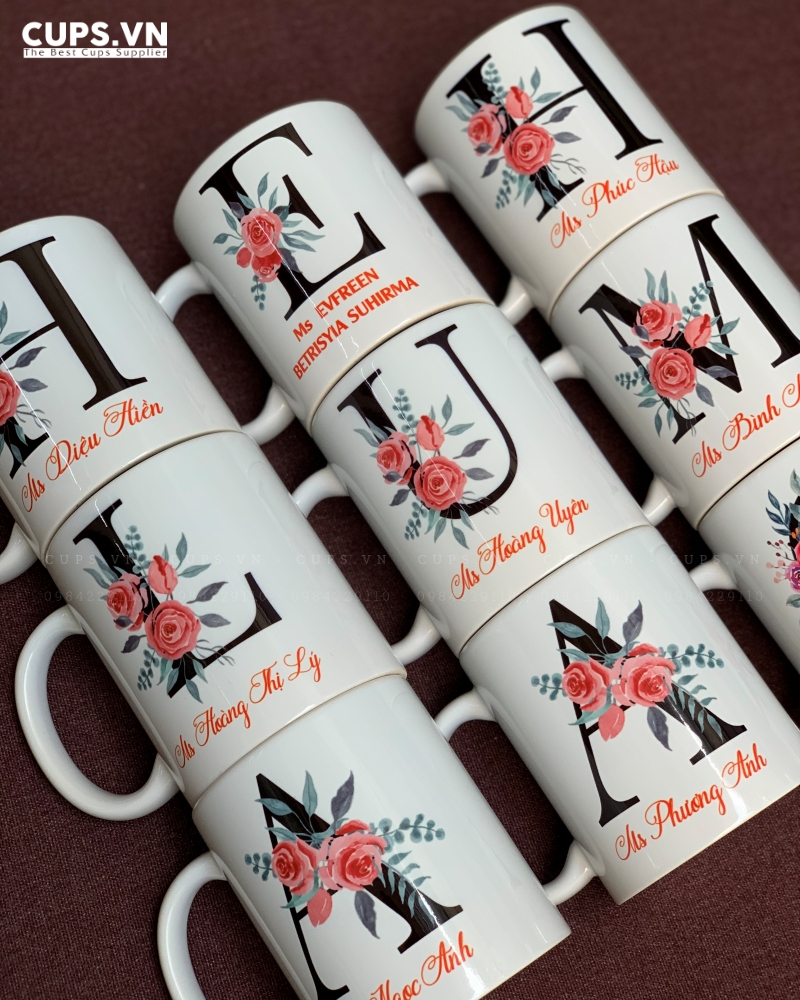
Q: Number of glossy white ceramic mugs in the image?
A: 9